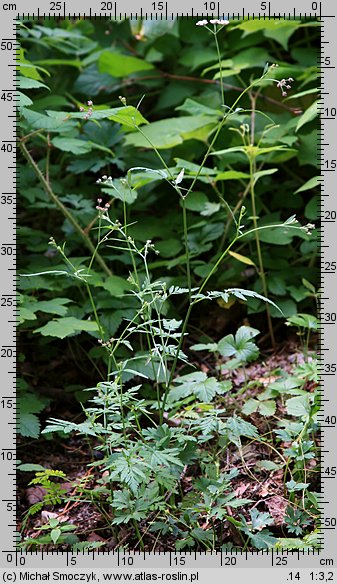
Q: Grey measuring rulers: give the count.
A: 4